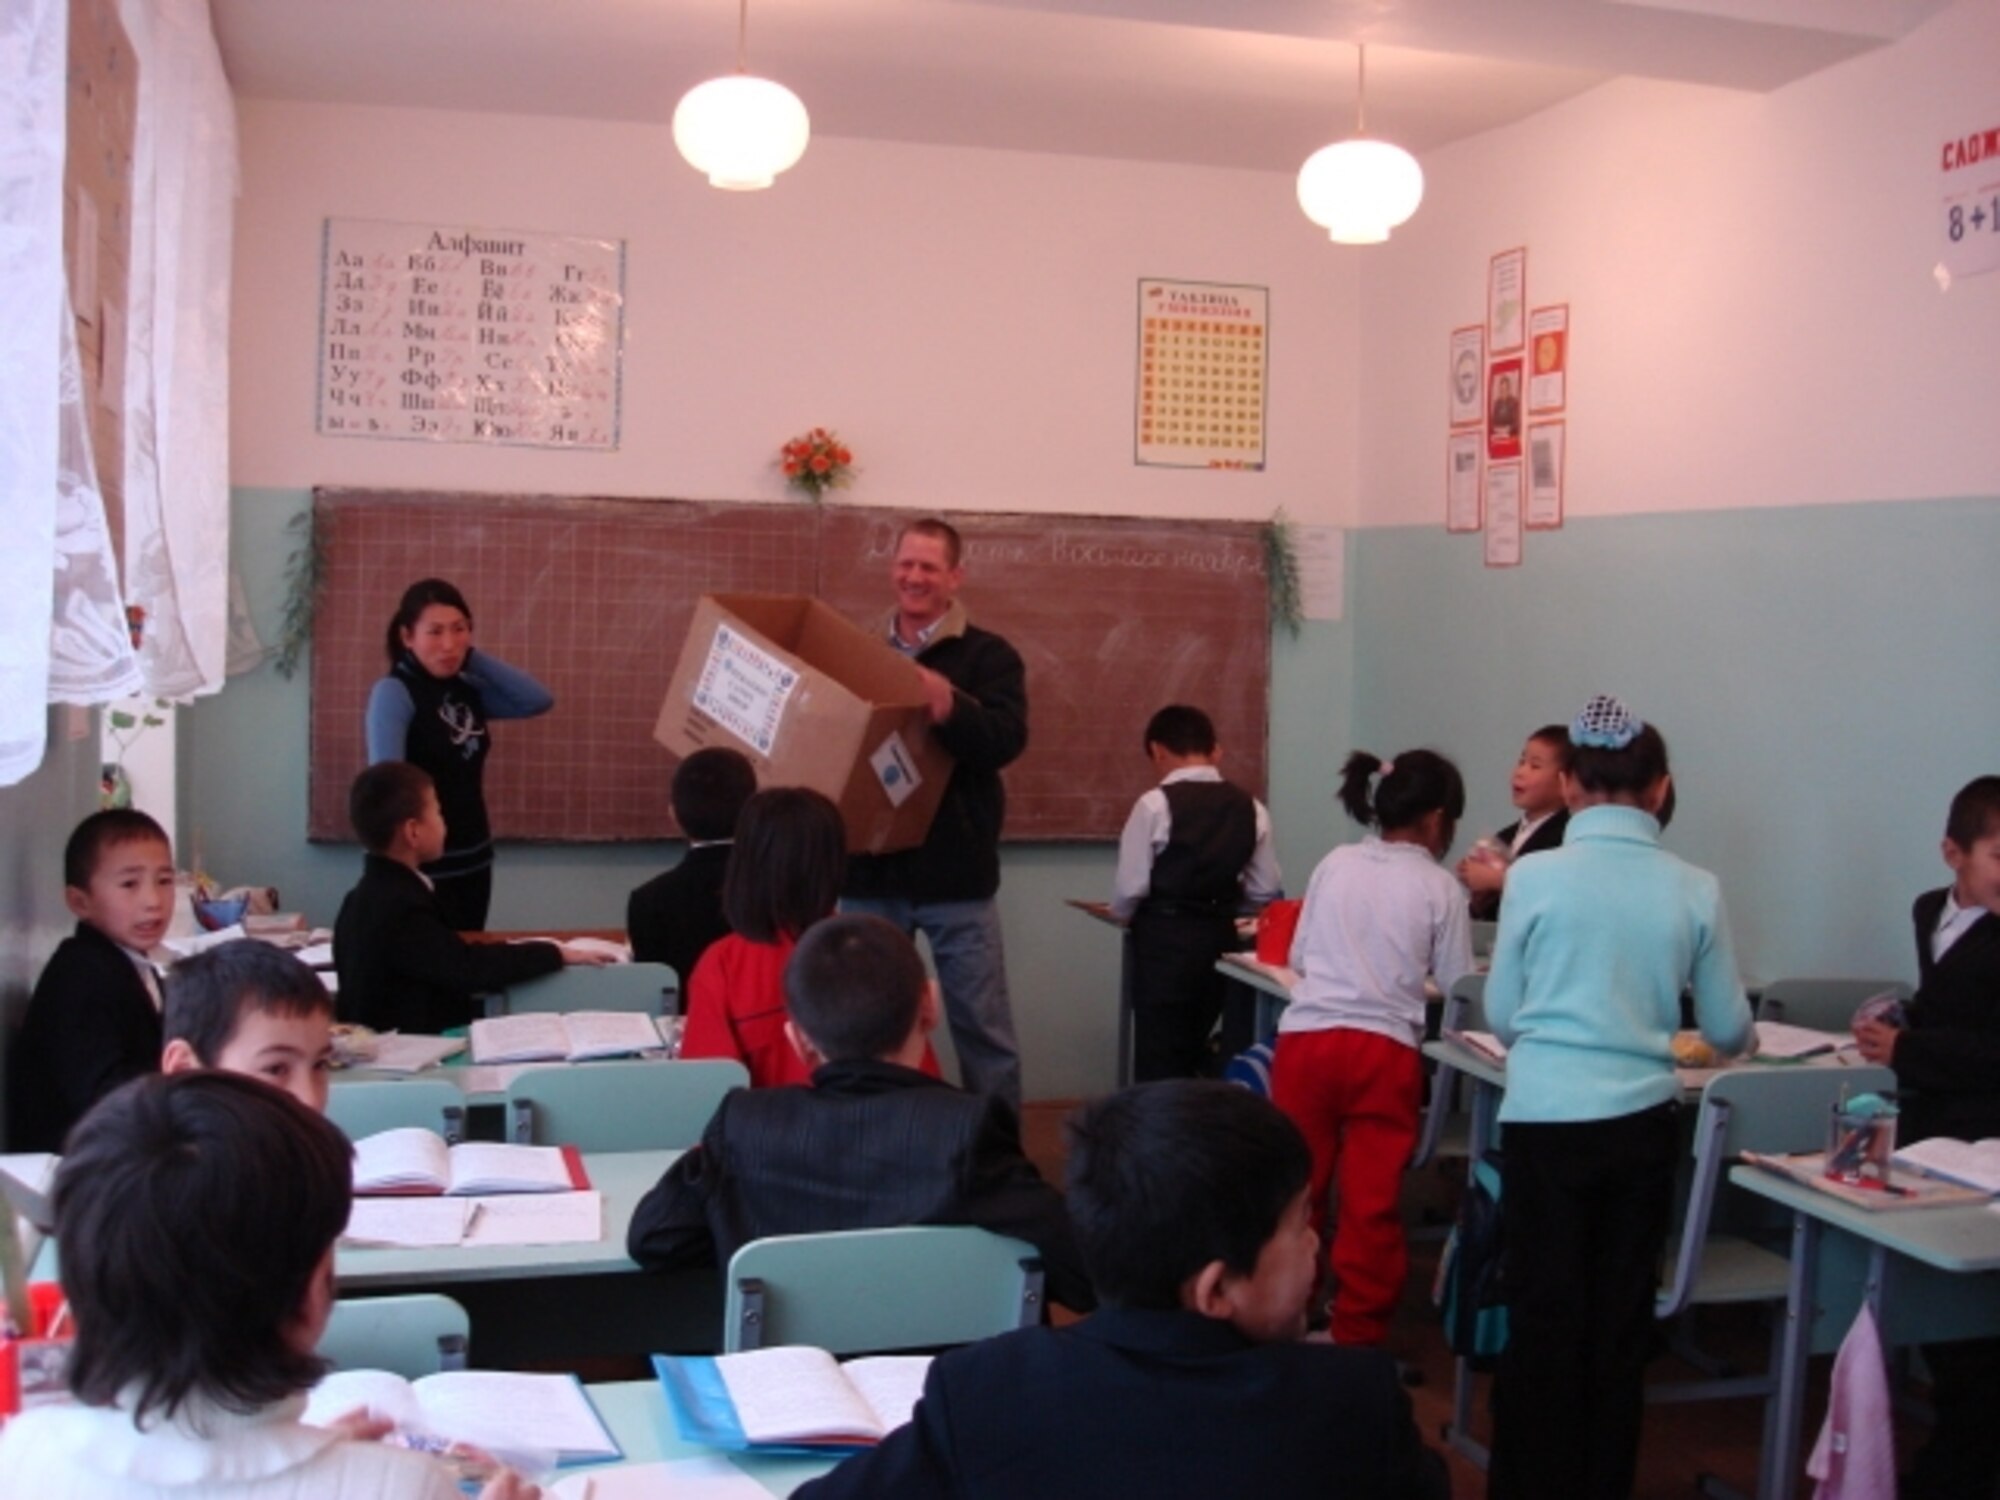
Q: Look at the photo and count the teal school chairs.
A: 8